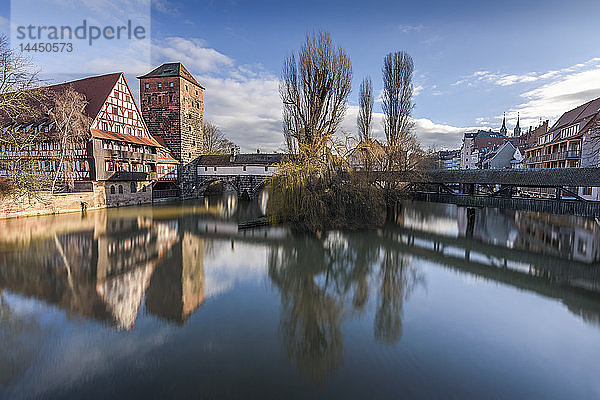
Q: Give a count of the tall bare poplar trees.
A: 3